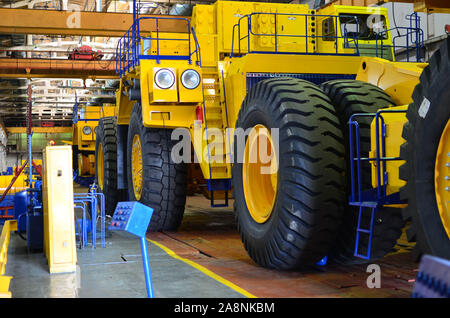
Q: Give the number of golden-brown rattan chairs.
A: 0